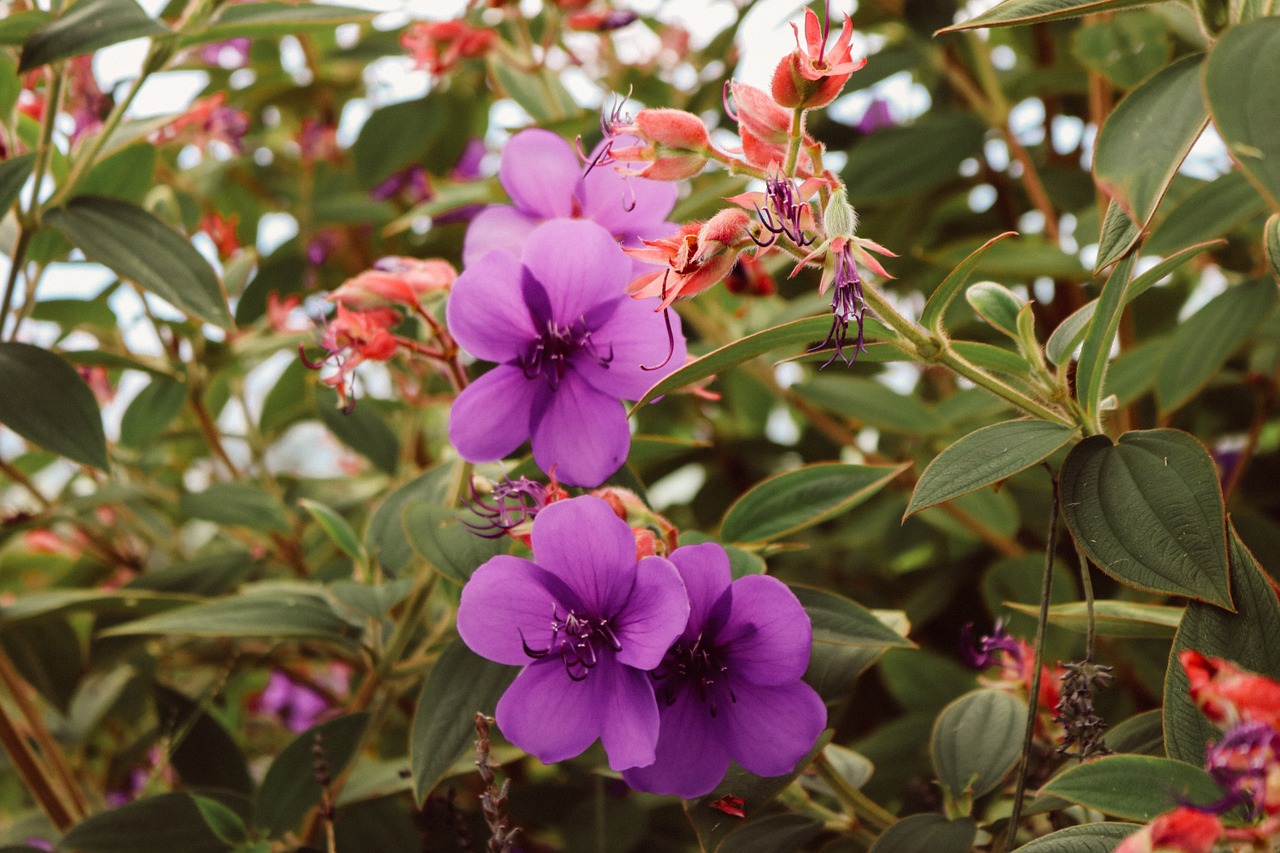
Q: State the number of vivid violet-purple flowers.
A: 4